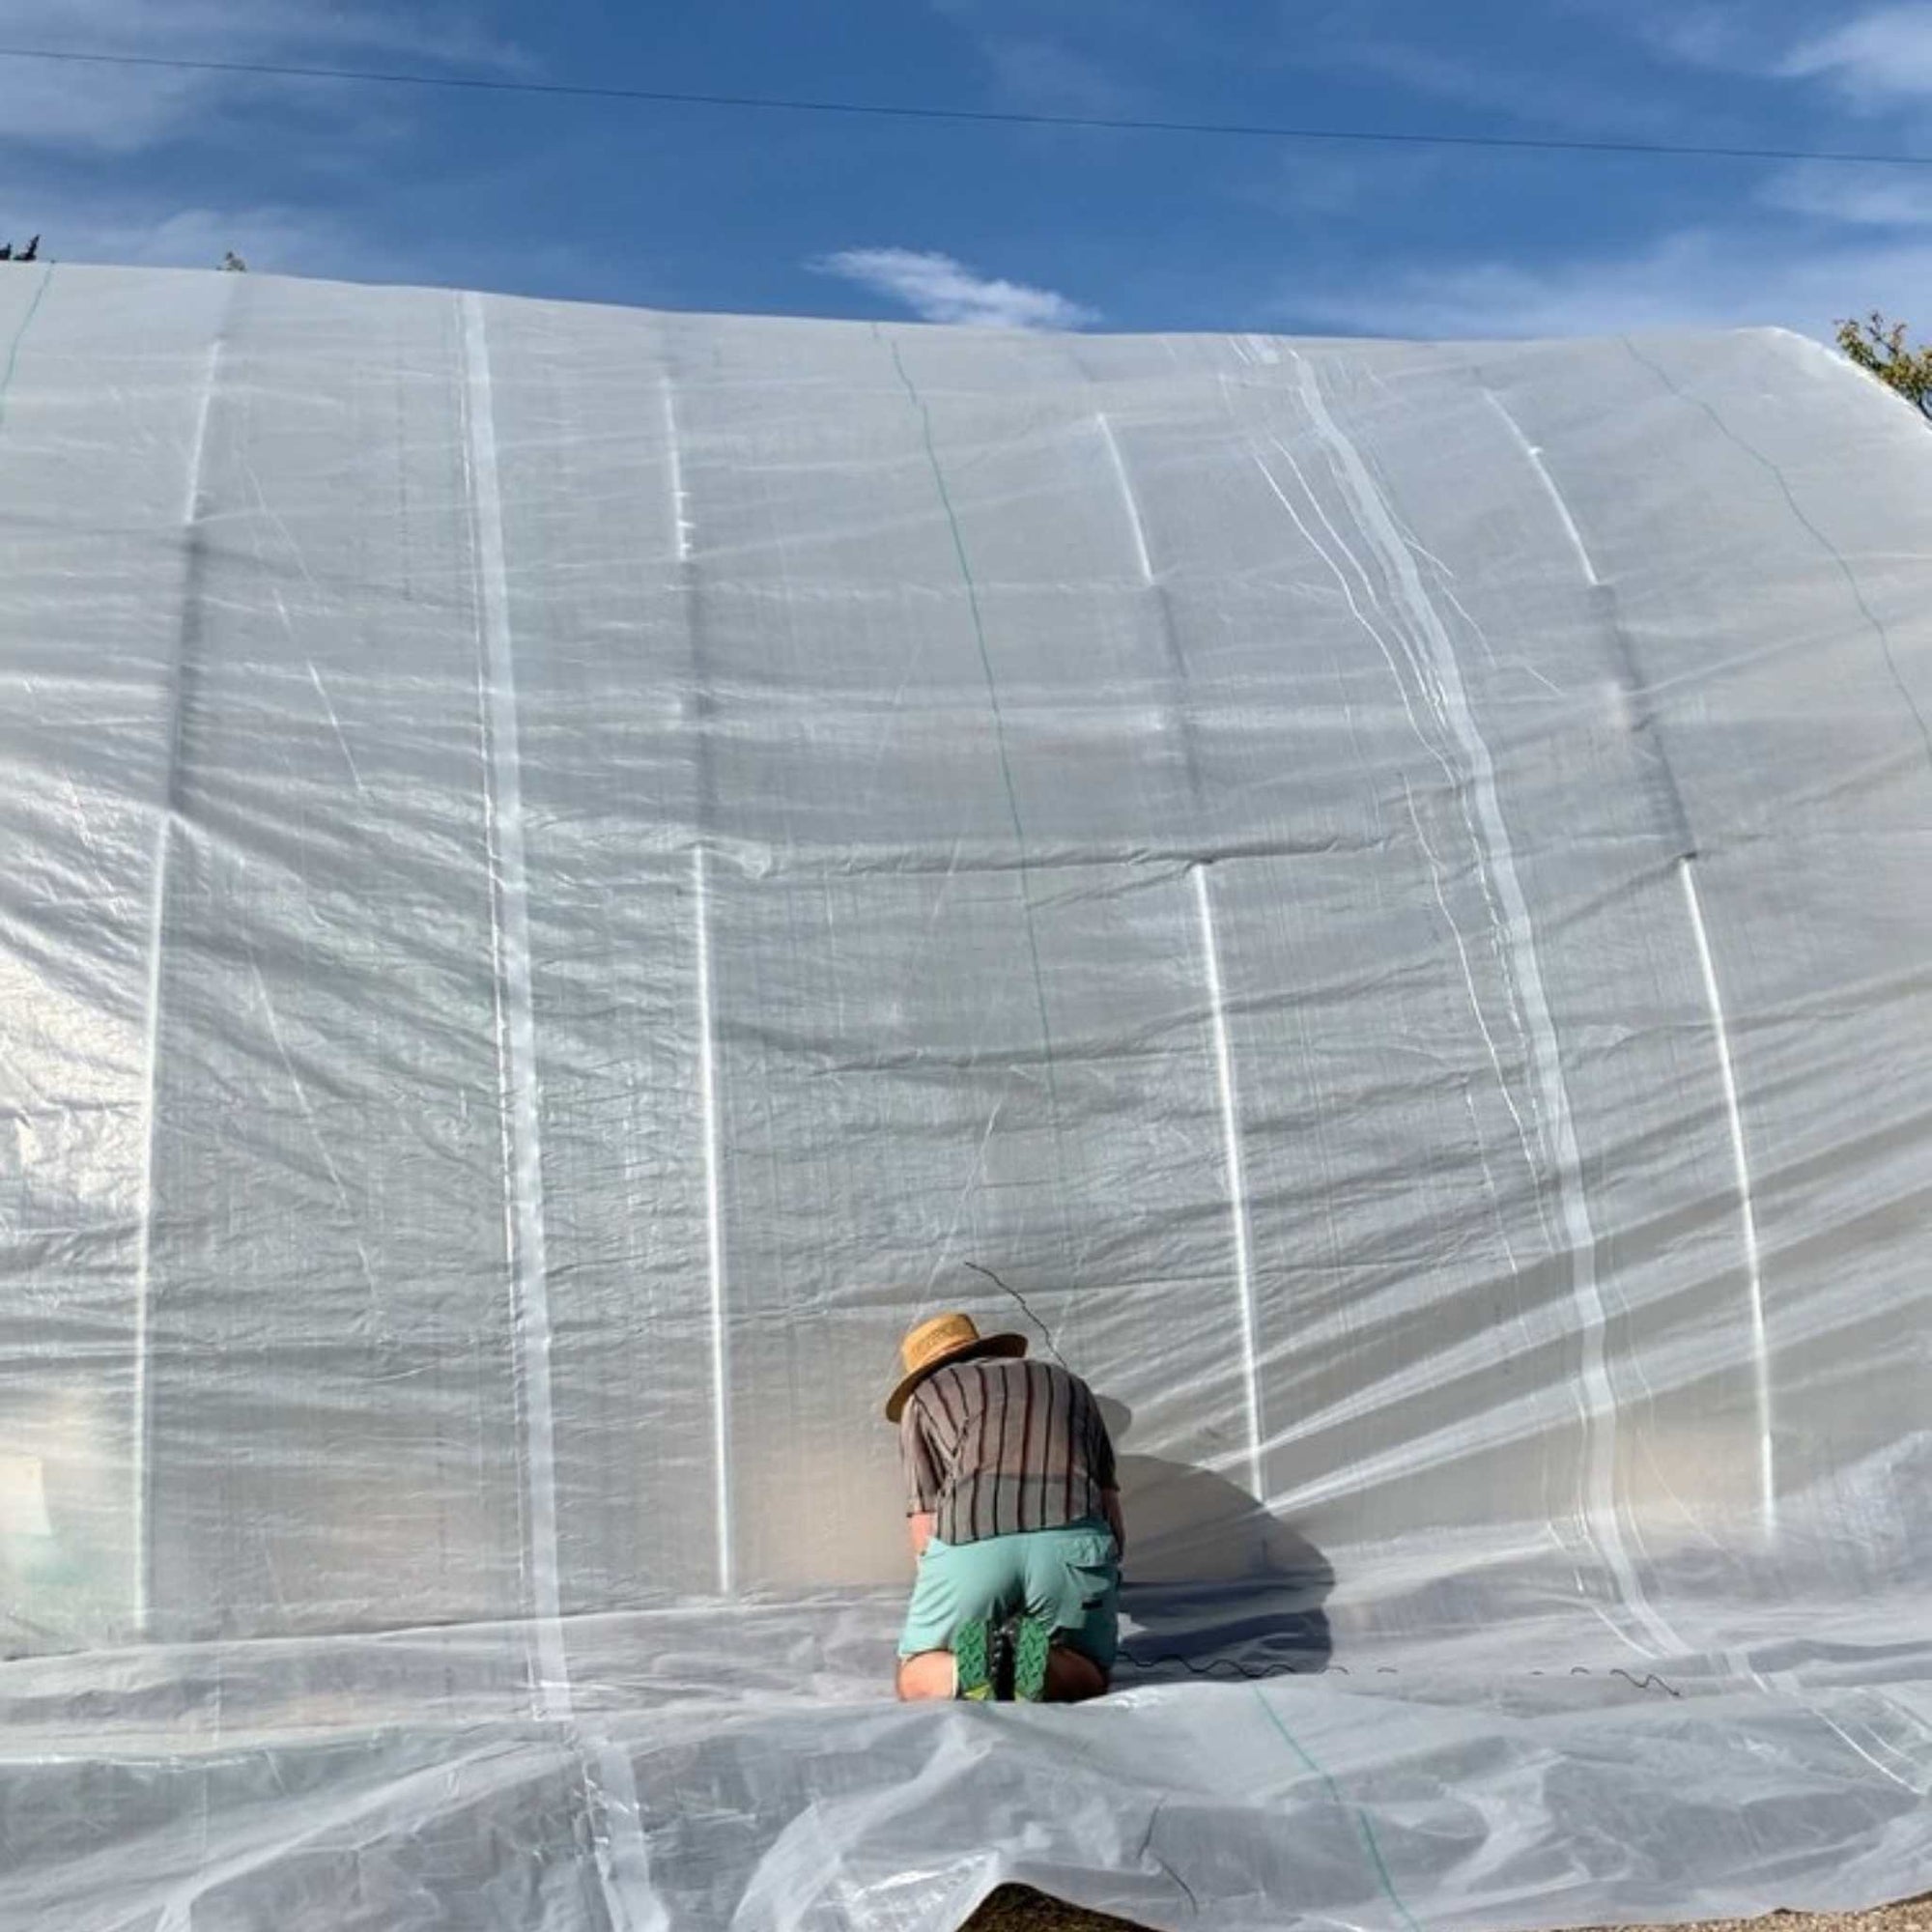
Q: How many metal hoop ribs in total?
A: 4